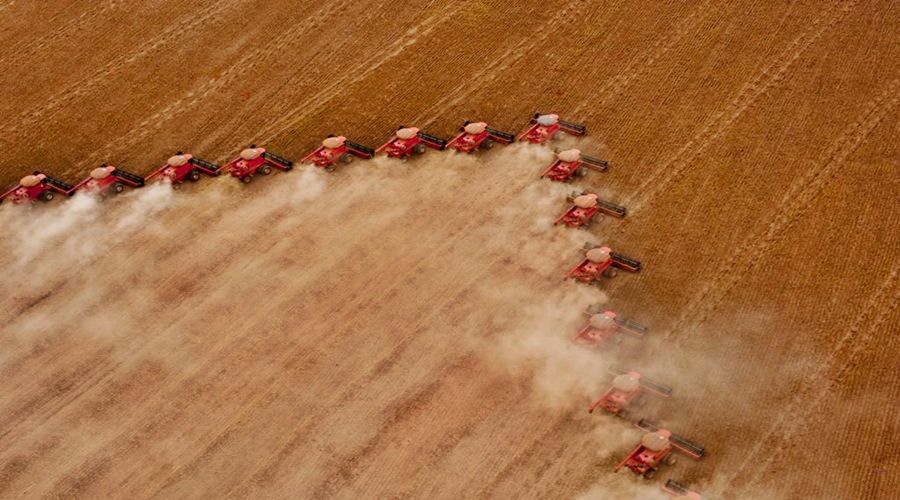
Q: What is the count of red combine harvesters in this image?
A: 15